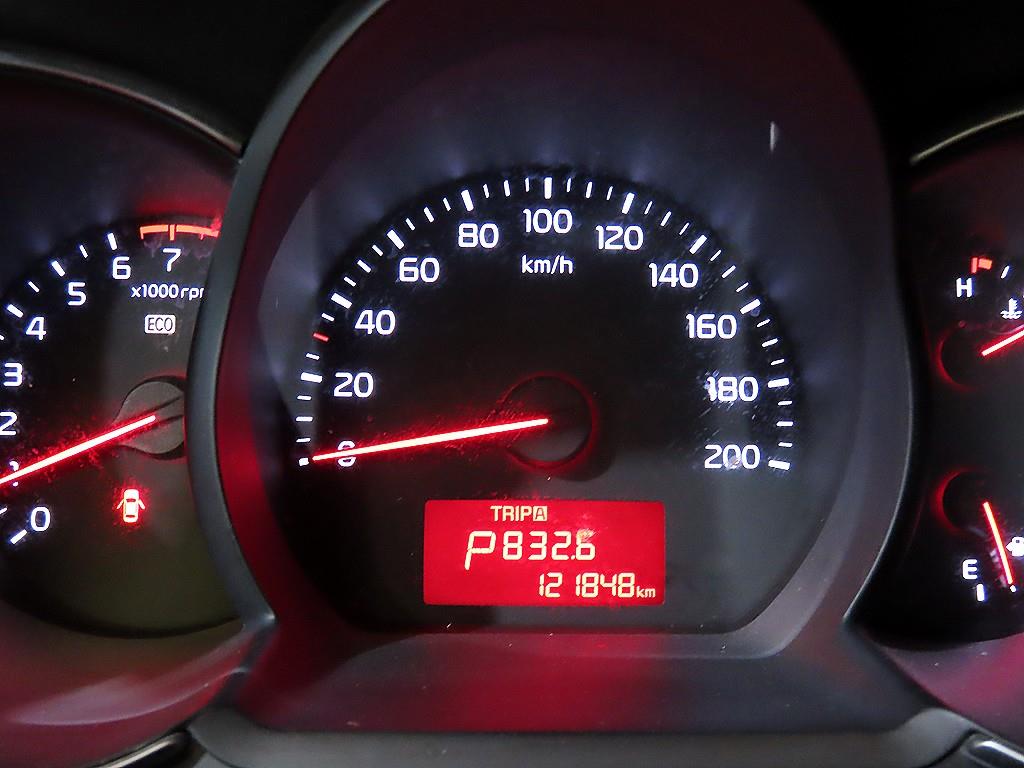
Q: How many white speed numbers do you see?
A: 11